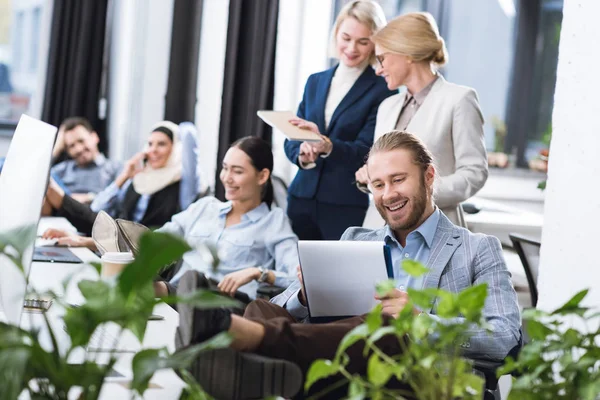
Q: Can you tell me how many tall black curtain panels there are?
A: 3